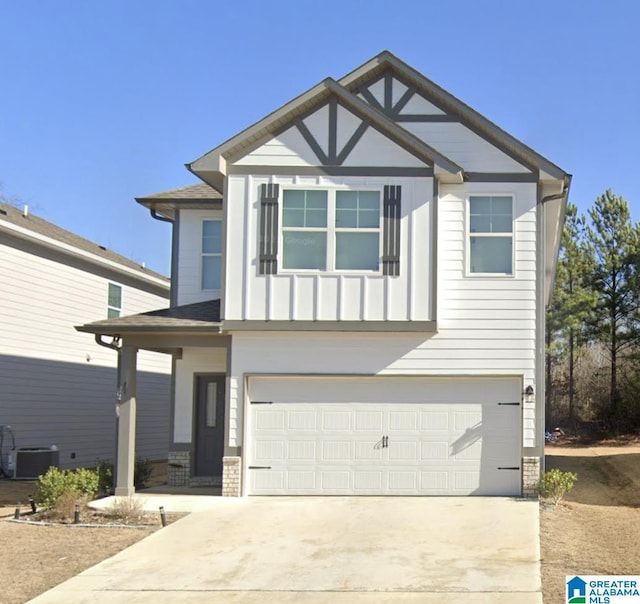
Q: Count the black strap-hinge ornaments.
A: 4